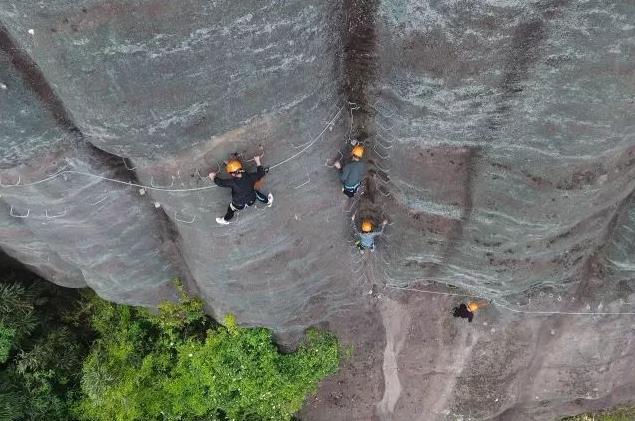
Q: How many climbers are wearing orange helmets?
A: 4